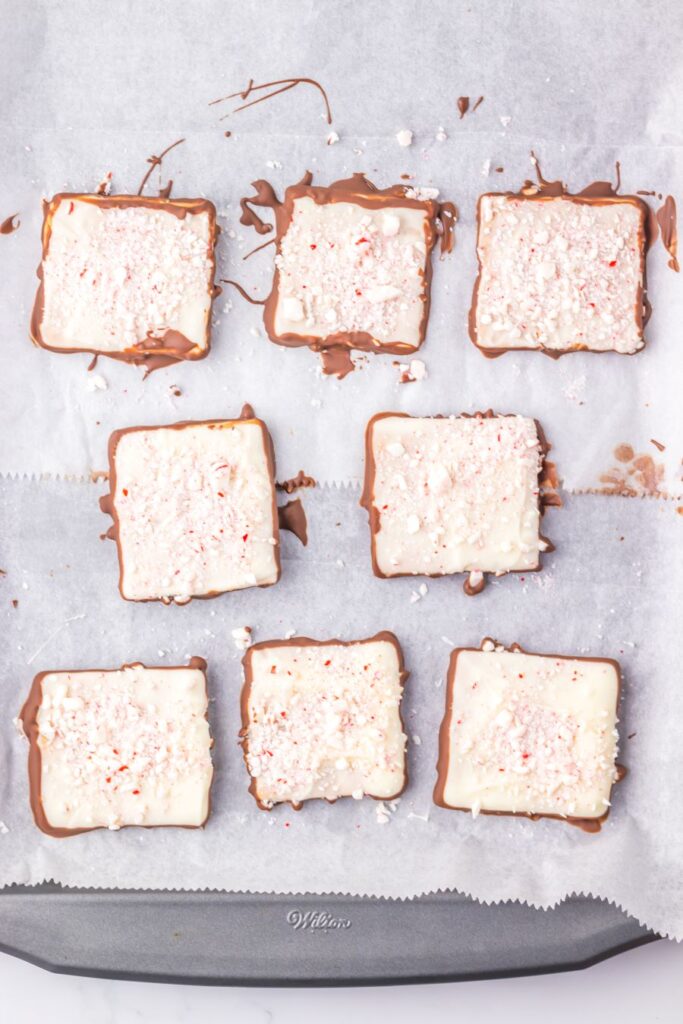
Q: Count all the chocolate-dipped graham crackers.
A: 8